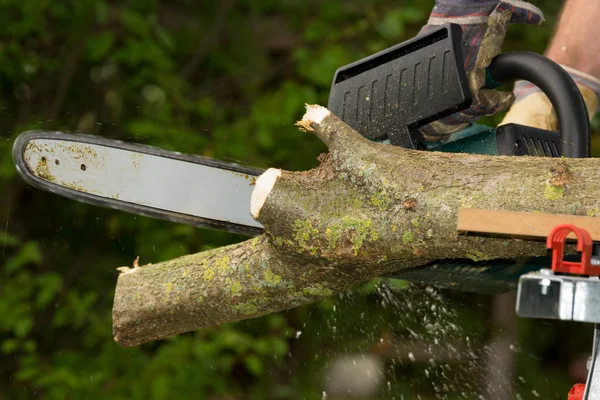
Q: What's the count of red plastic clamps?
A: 1